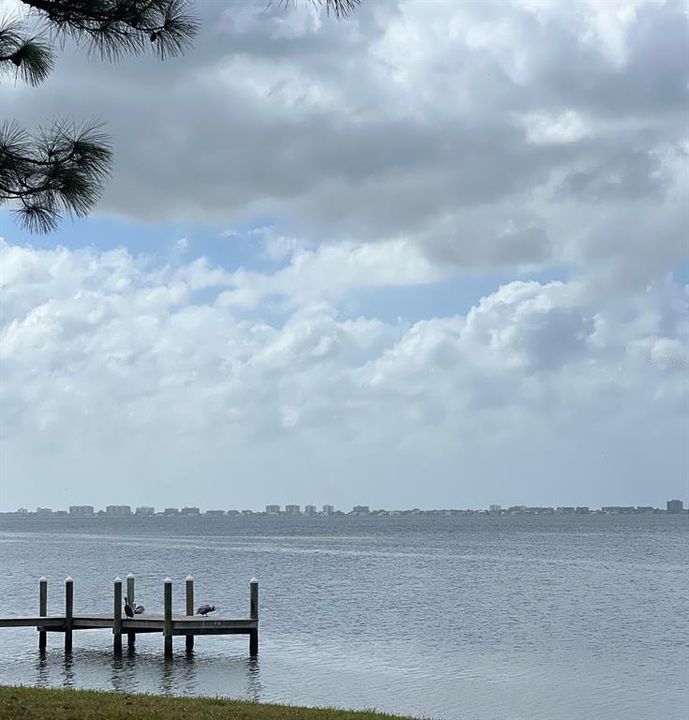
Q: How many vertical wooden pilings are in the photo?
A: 7